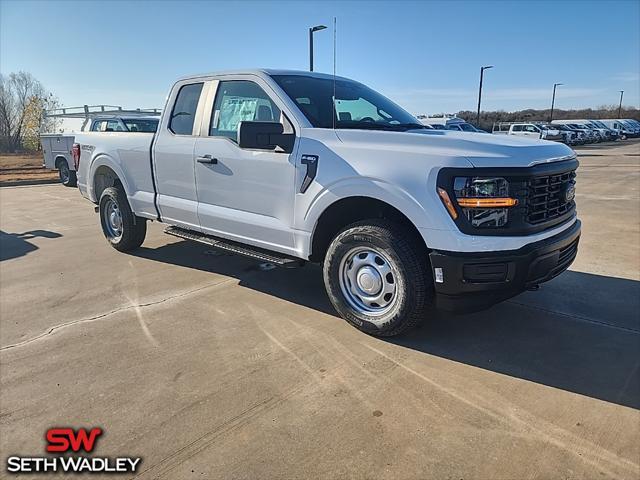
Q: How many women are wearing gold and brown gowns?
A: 0